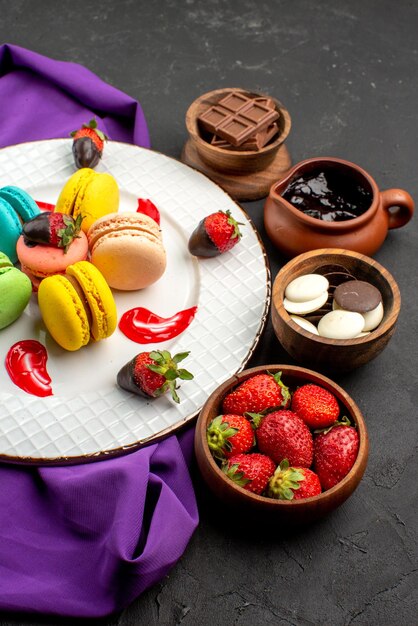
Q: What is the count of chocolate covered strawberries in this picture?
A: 4